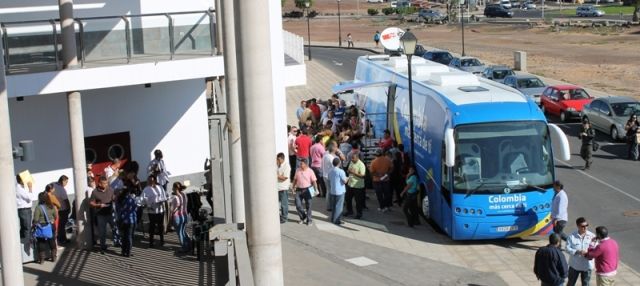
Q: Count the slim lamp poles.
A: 4